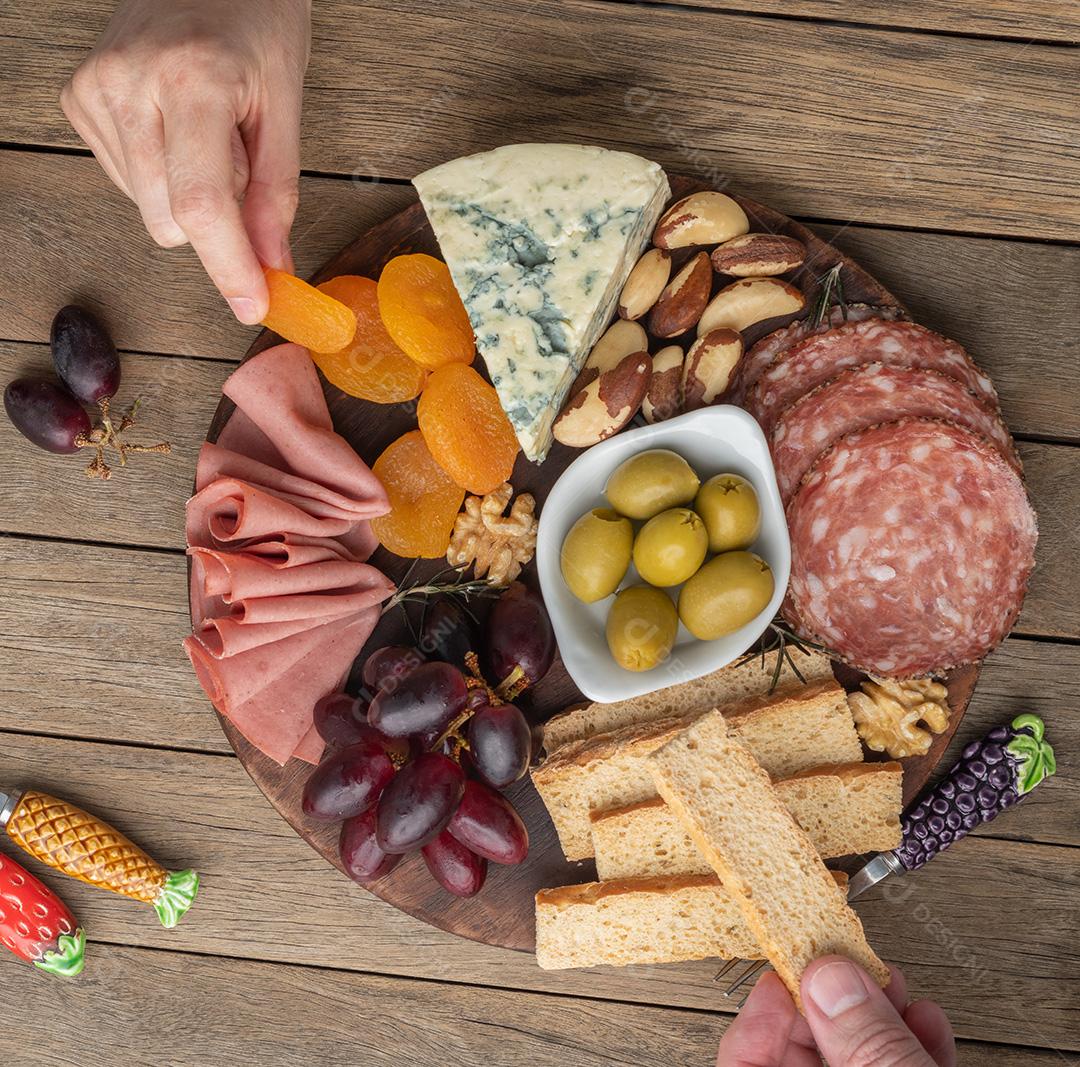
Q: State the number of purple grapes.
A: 13